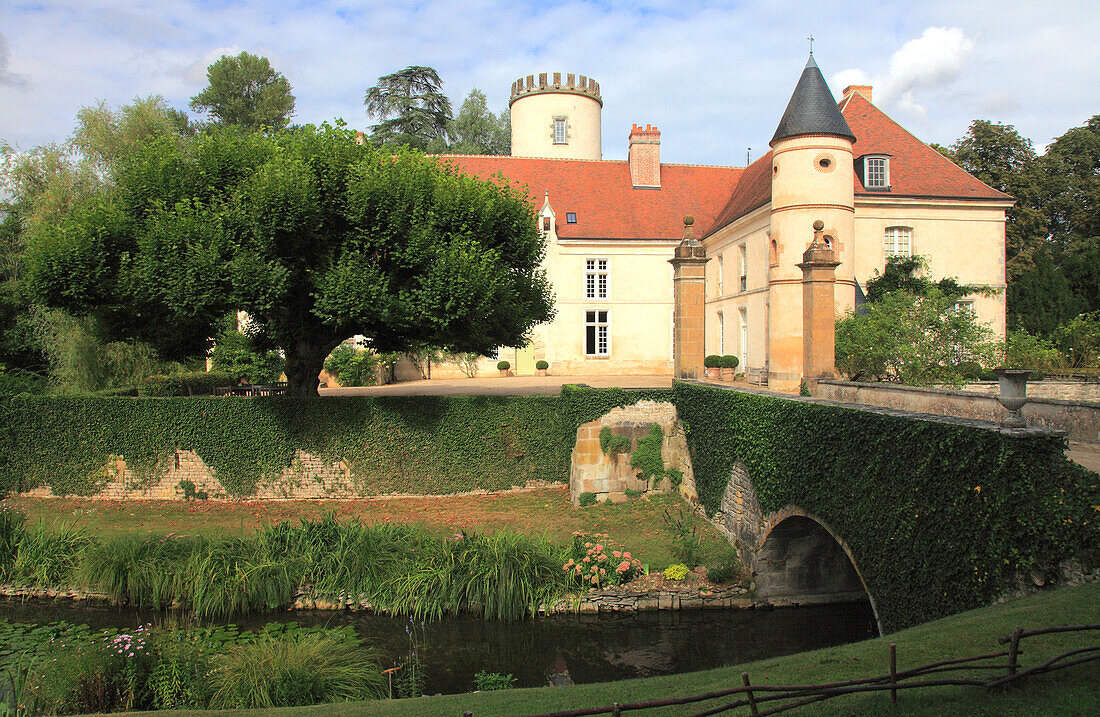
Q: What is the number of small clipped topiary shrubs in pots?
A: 4